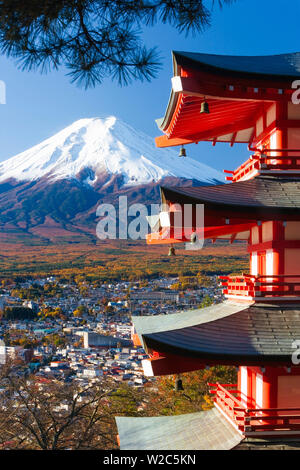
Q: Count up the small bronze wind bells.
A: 5